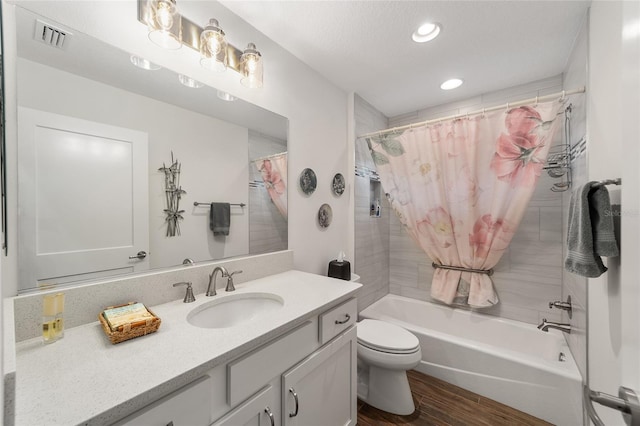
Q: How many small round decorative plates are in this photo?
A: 3